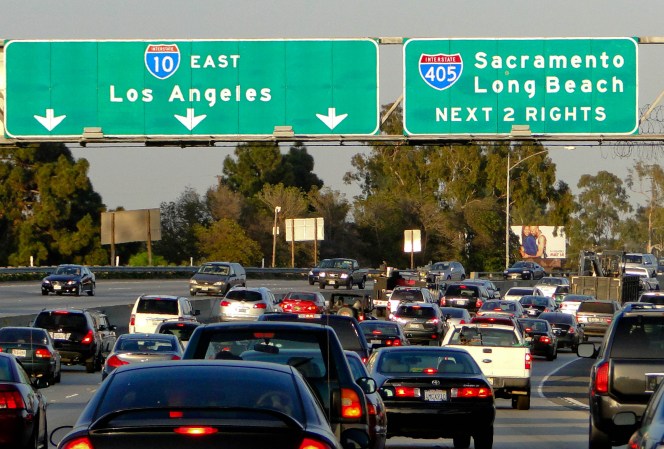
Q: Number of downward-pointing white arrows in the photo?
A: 3